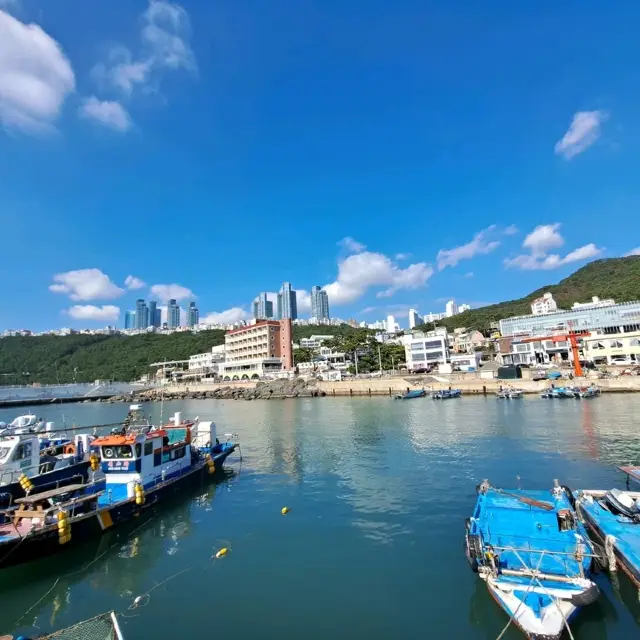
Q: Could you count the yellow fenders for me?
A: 5